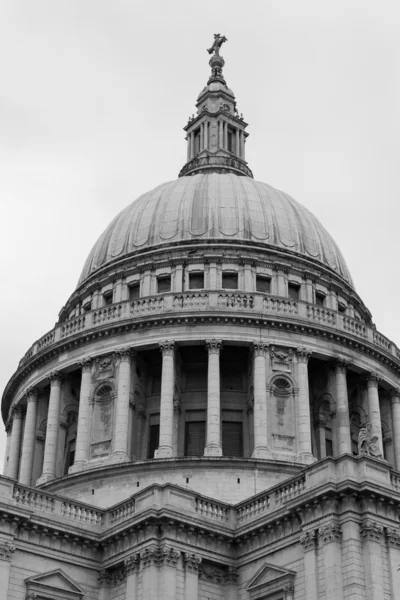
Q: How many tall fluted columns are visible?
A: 13